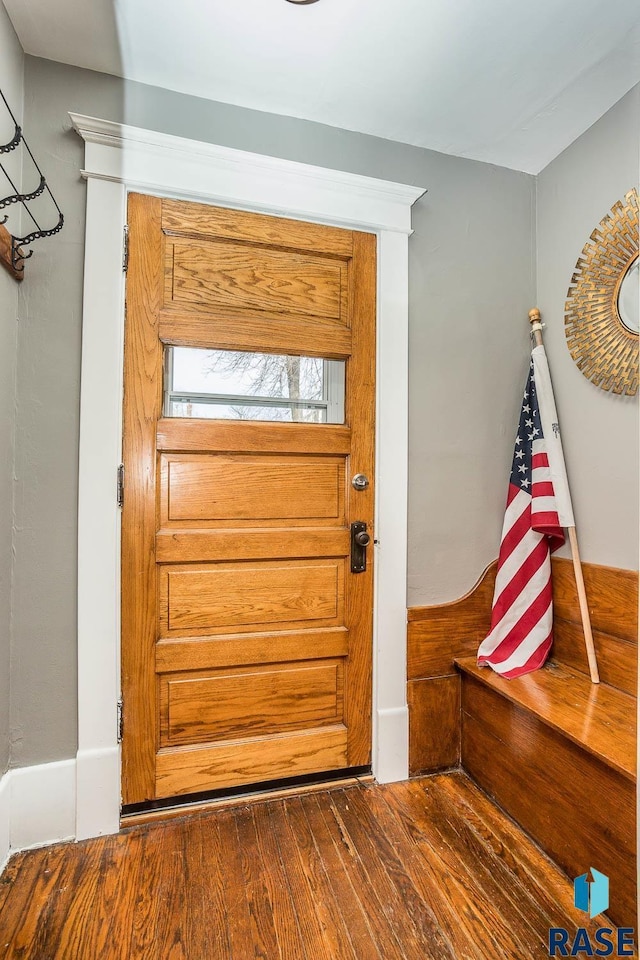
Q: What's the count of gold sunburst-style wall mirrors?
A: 1